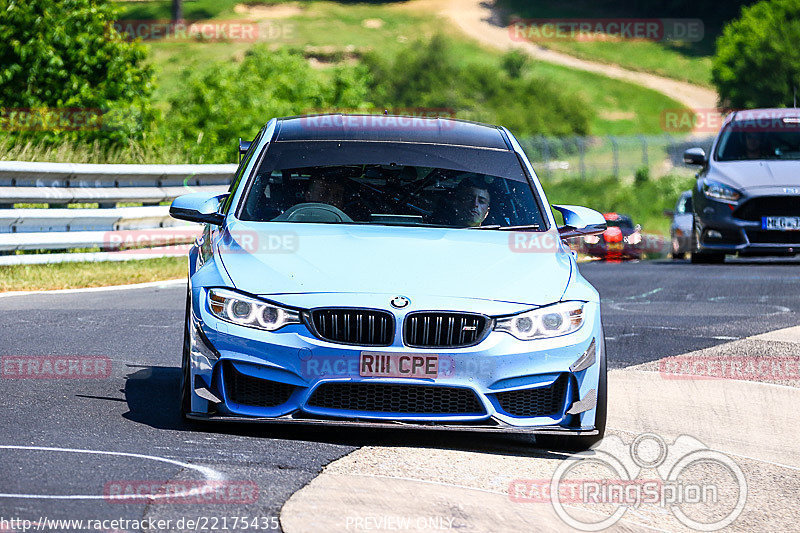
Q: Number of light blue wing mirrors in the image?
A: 2